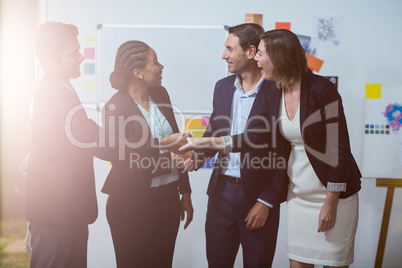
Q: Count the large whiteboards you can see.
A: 1